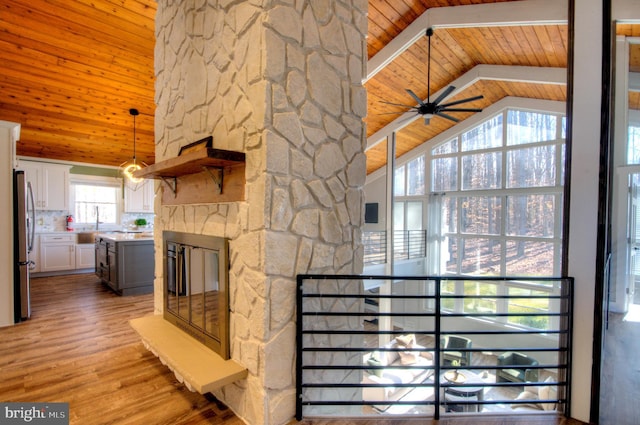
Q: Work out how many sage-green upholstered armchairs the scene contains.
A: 2